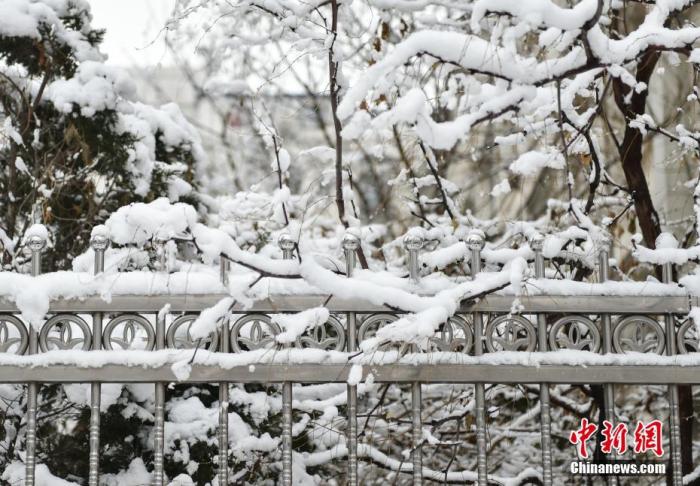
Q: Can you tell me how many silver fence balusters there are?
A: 11